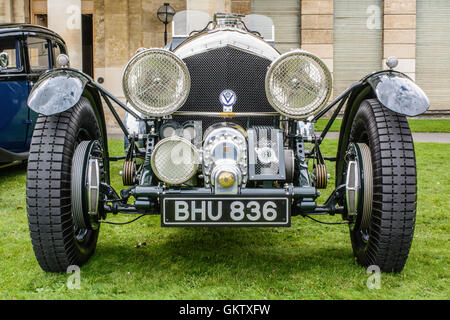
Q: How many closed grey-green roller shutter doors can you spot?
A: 3